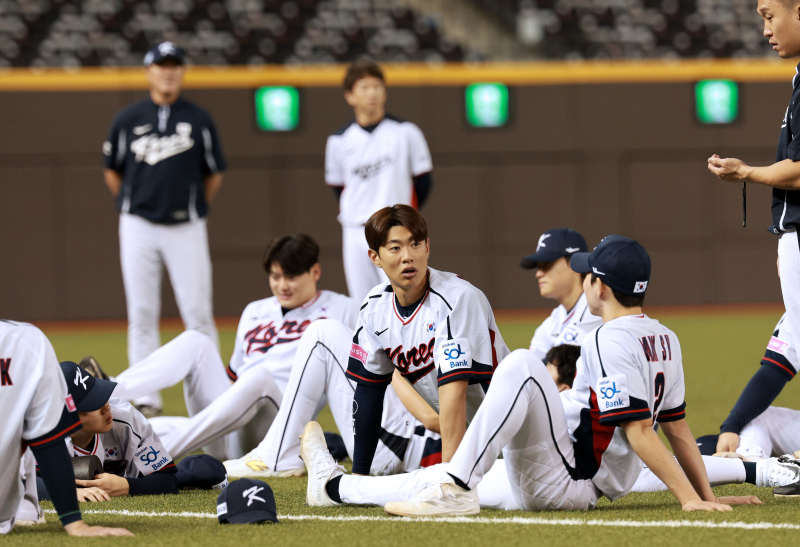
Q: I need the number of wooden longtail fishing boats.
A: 0